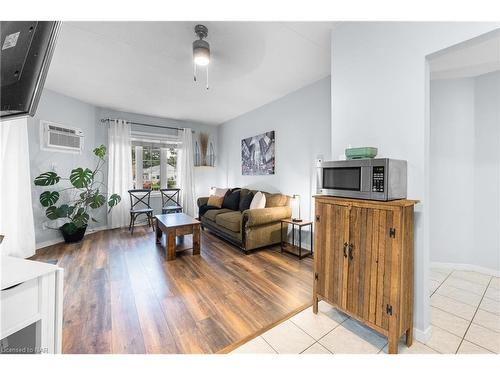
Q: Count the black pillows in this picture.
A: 2